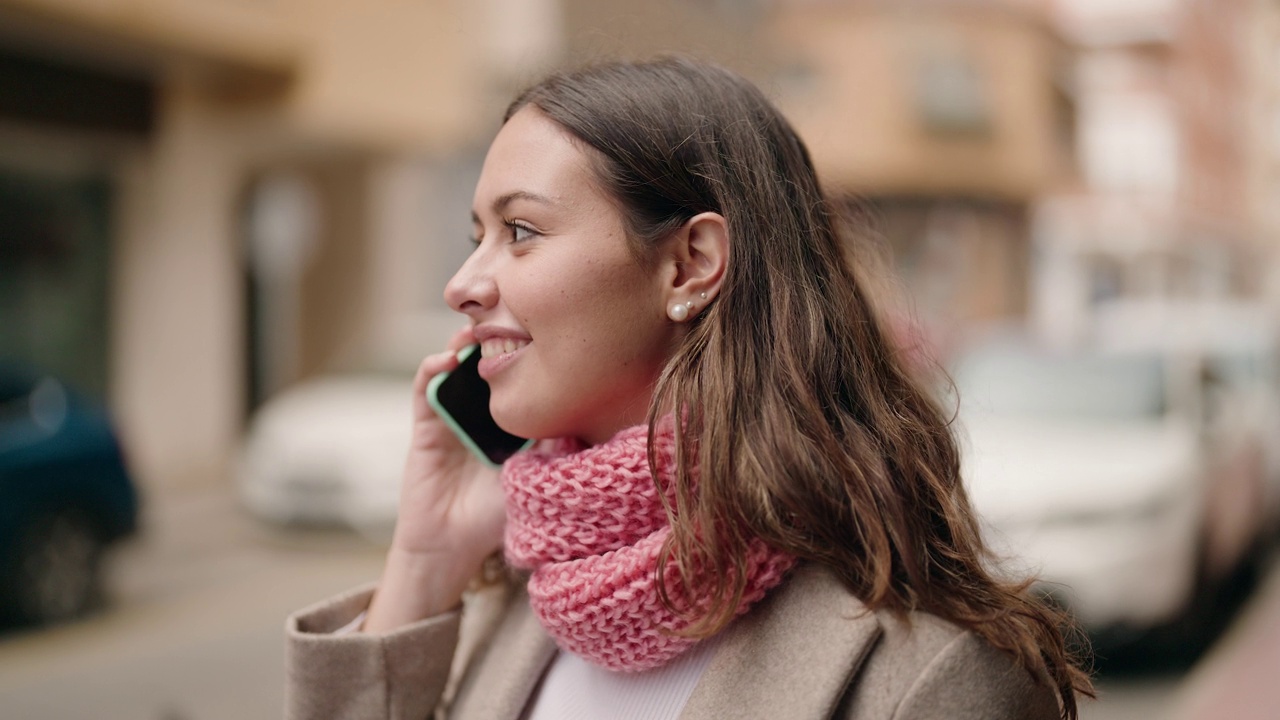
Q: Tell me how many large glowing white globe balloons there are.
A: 0